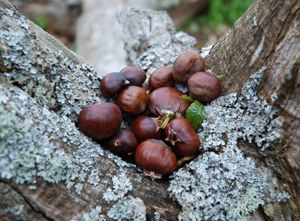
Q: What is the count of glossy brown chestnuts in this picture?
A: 12